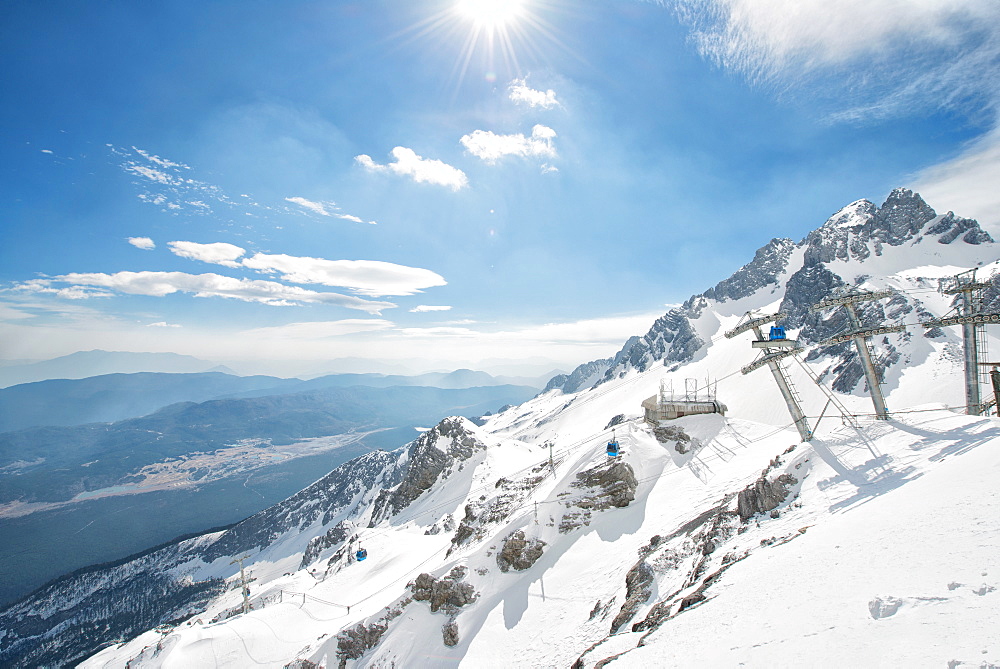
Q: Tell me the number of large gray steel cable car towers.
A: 3